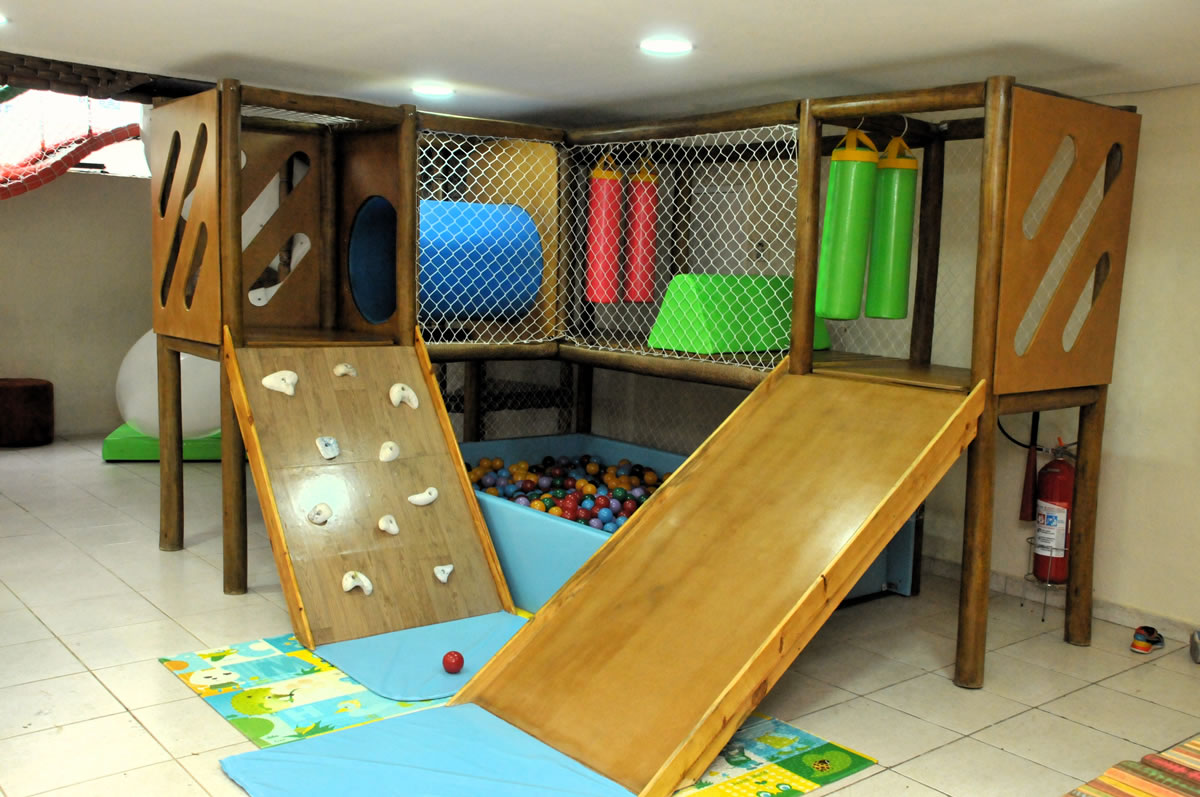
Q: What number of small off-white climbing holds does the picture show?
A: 10